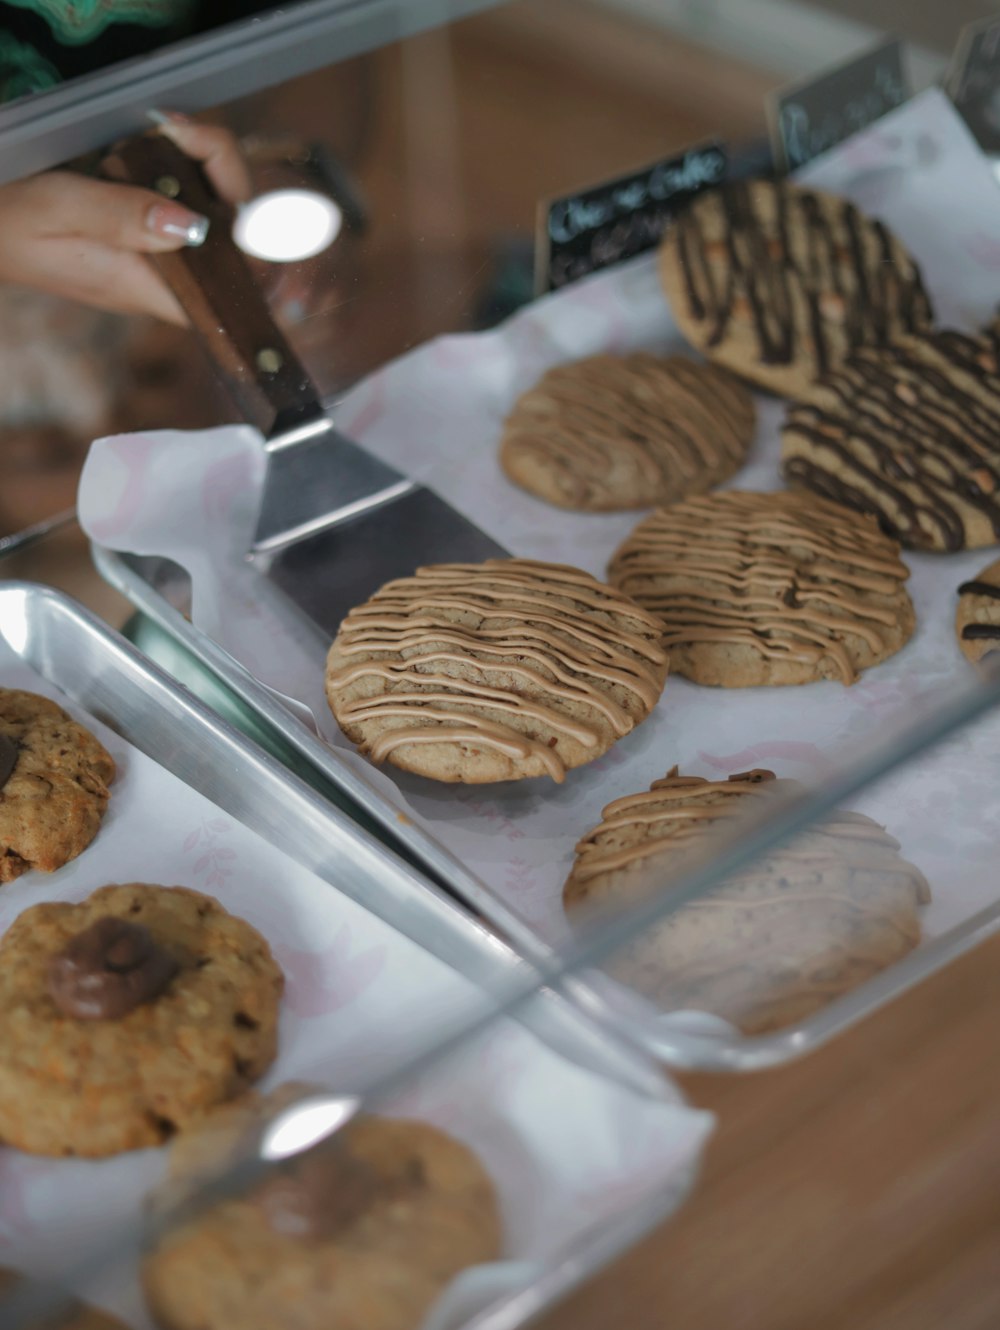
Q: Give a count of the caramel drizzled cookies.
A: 4